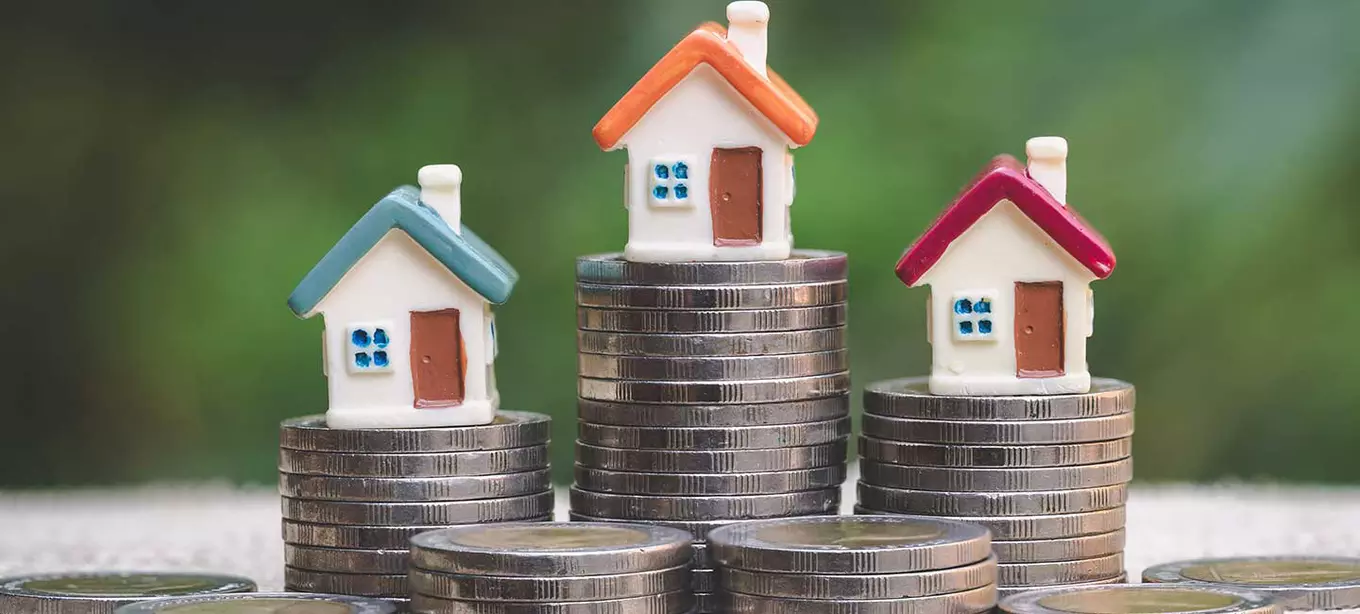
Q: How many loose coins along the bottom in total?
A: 4